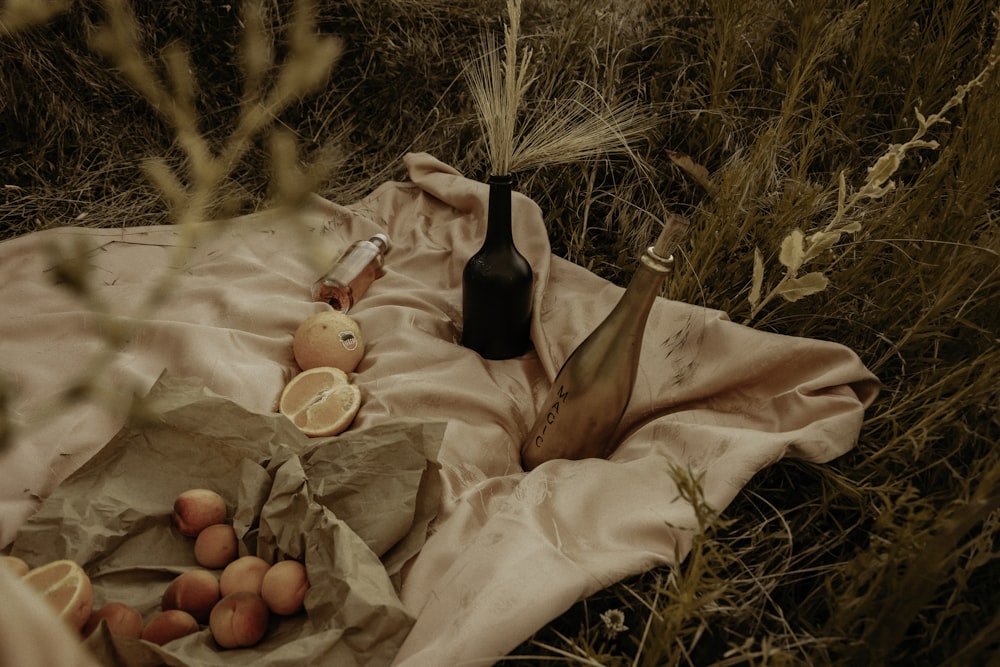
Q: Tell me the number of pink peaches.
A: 8